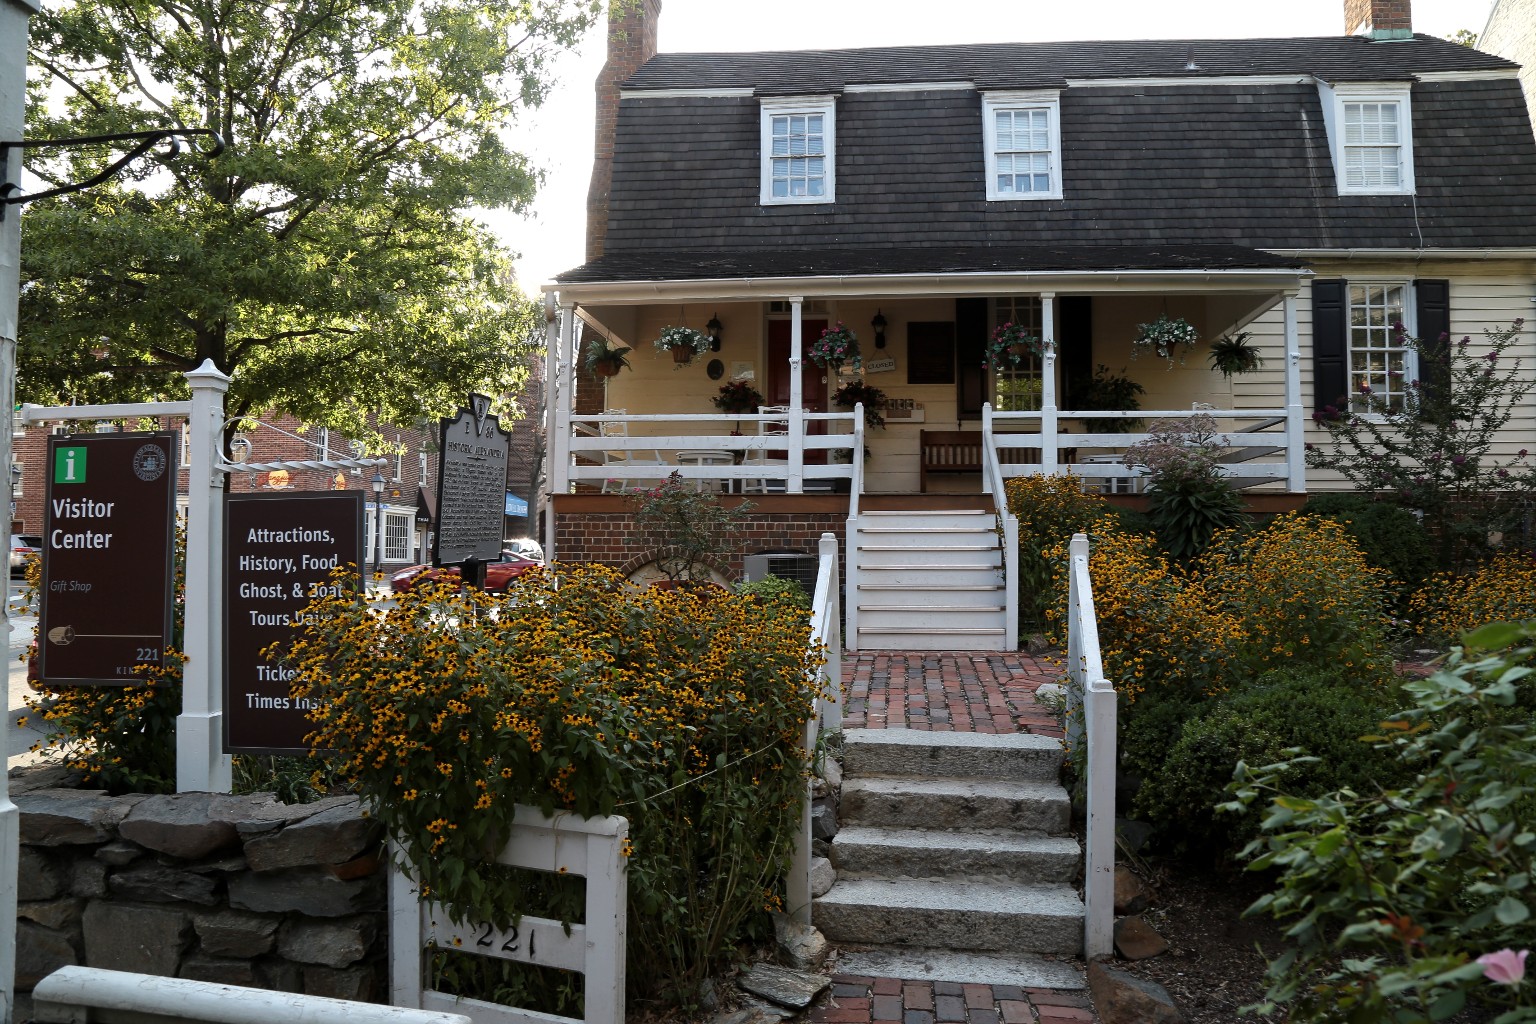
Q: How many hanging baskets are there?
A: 6